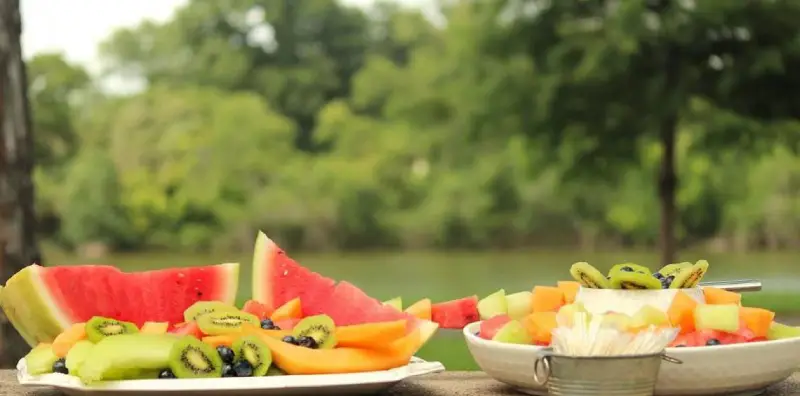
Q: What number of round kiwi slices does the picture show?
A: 11